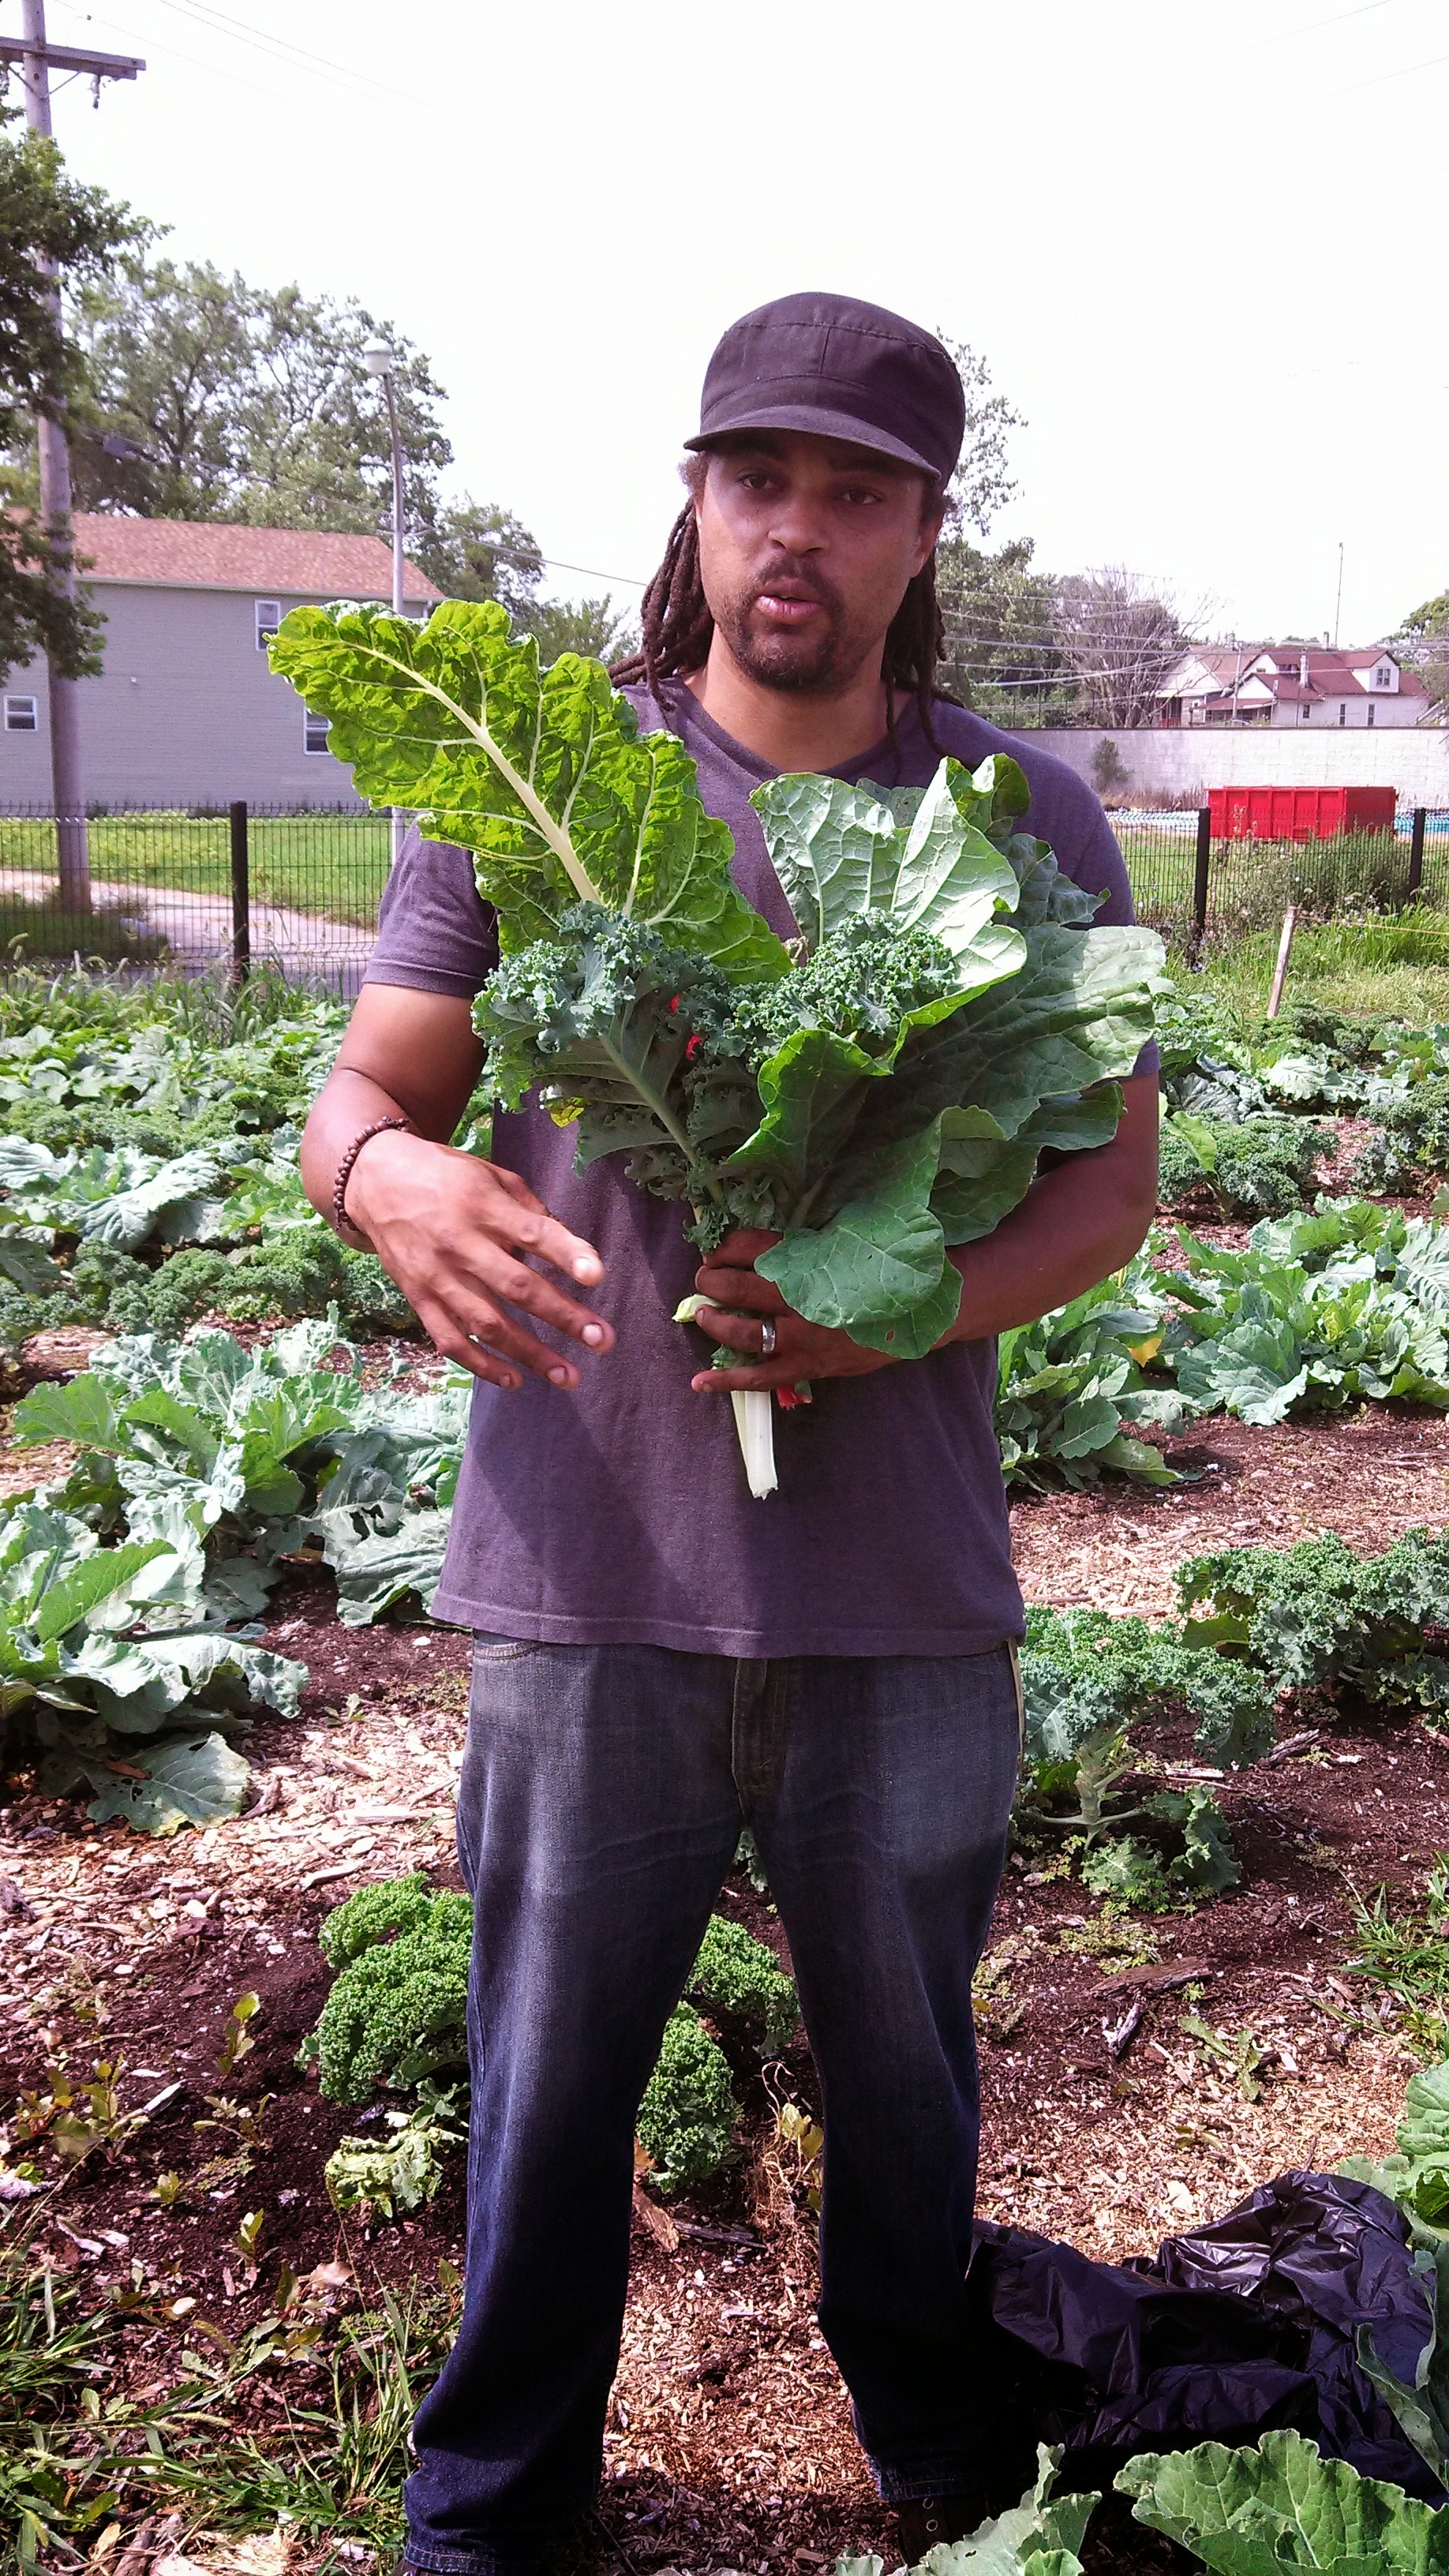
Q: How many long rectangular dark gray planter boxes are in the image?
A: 0